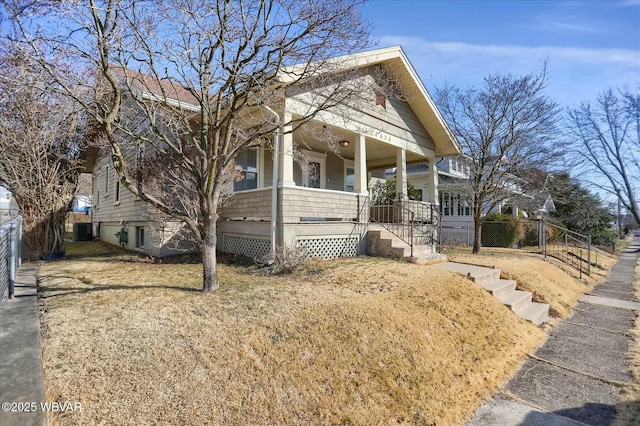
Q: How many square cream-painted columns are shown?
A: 4